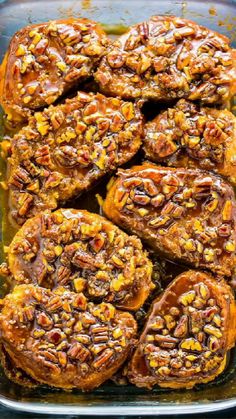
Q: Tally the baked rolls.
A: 8